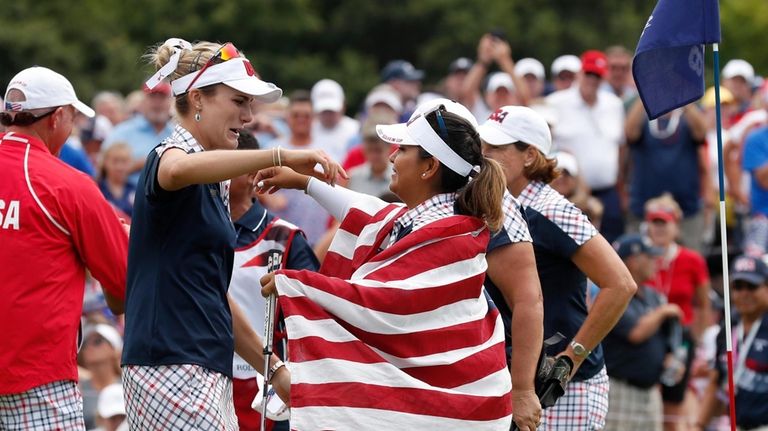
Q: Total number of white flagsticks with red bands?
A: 1